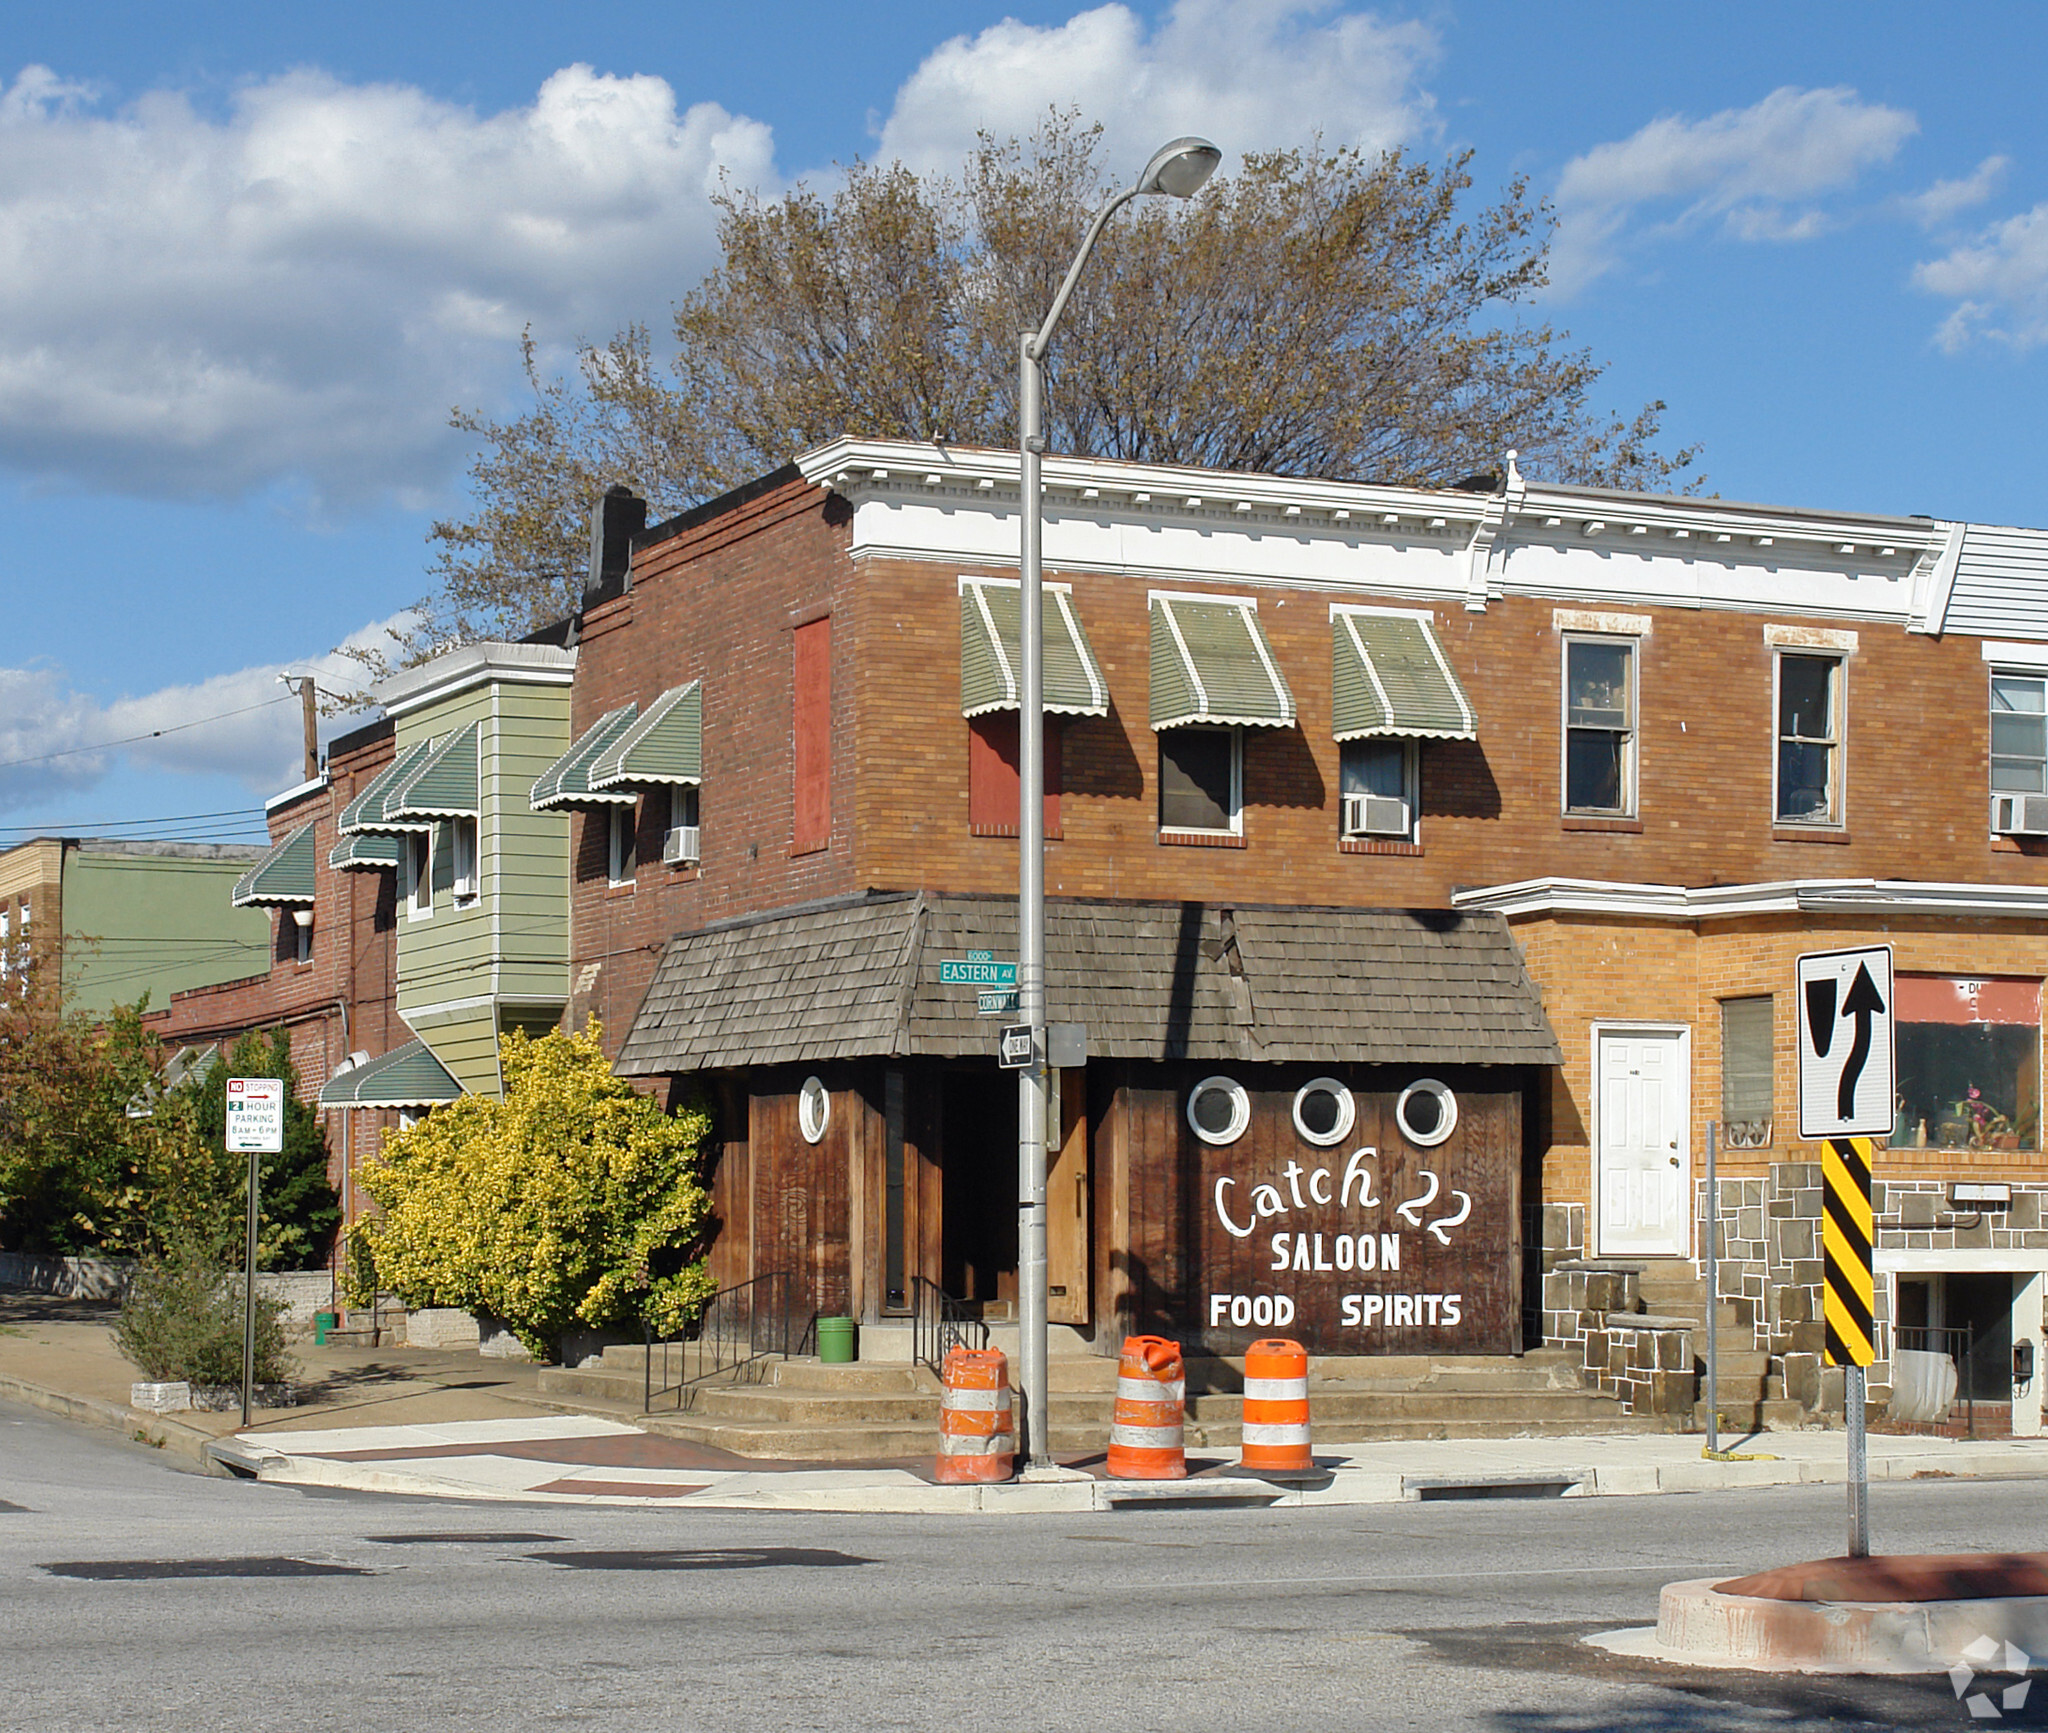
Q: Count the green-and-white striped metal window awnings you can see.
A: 11